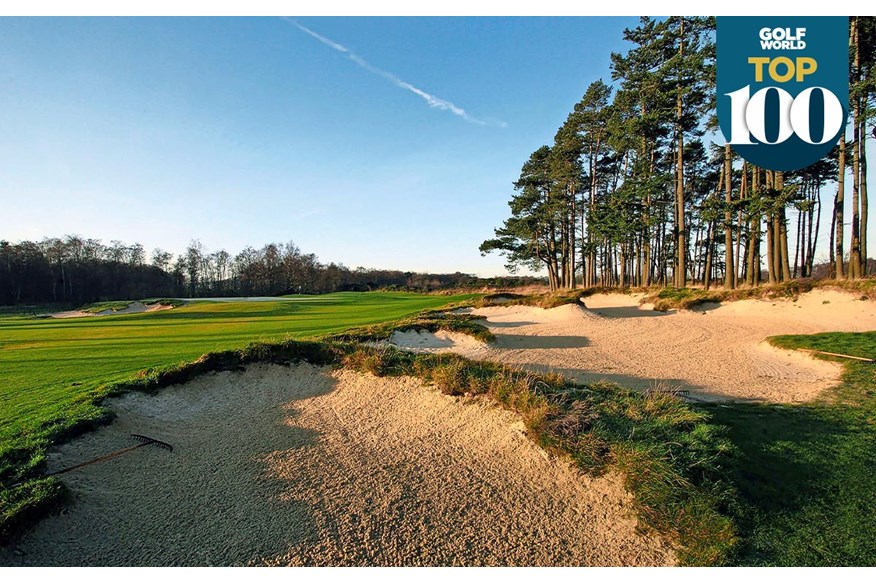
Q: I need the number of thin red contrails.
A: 0